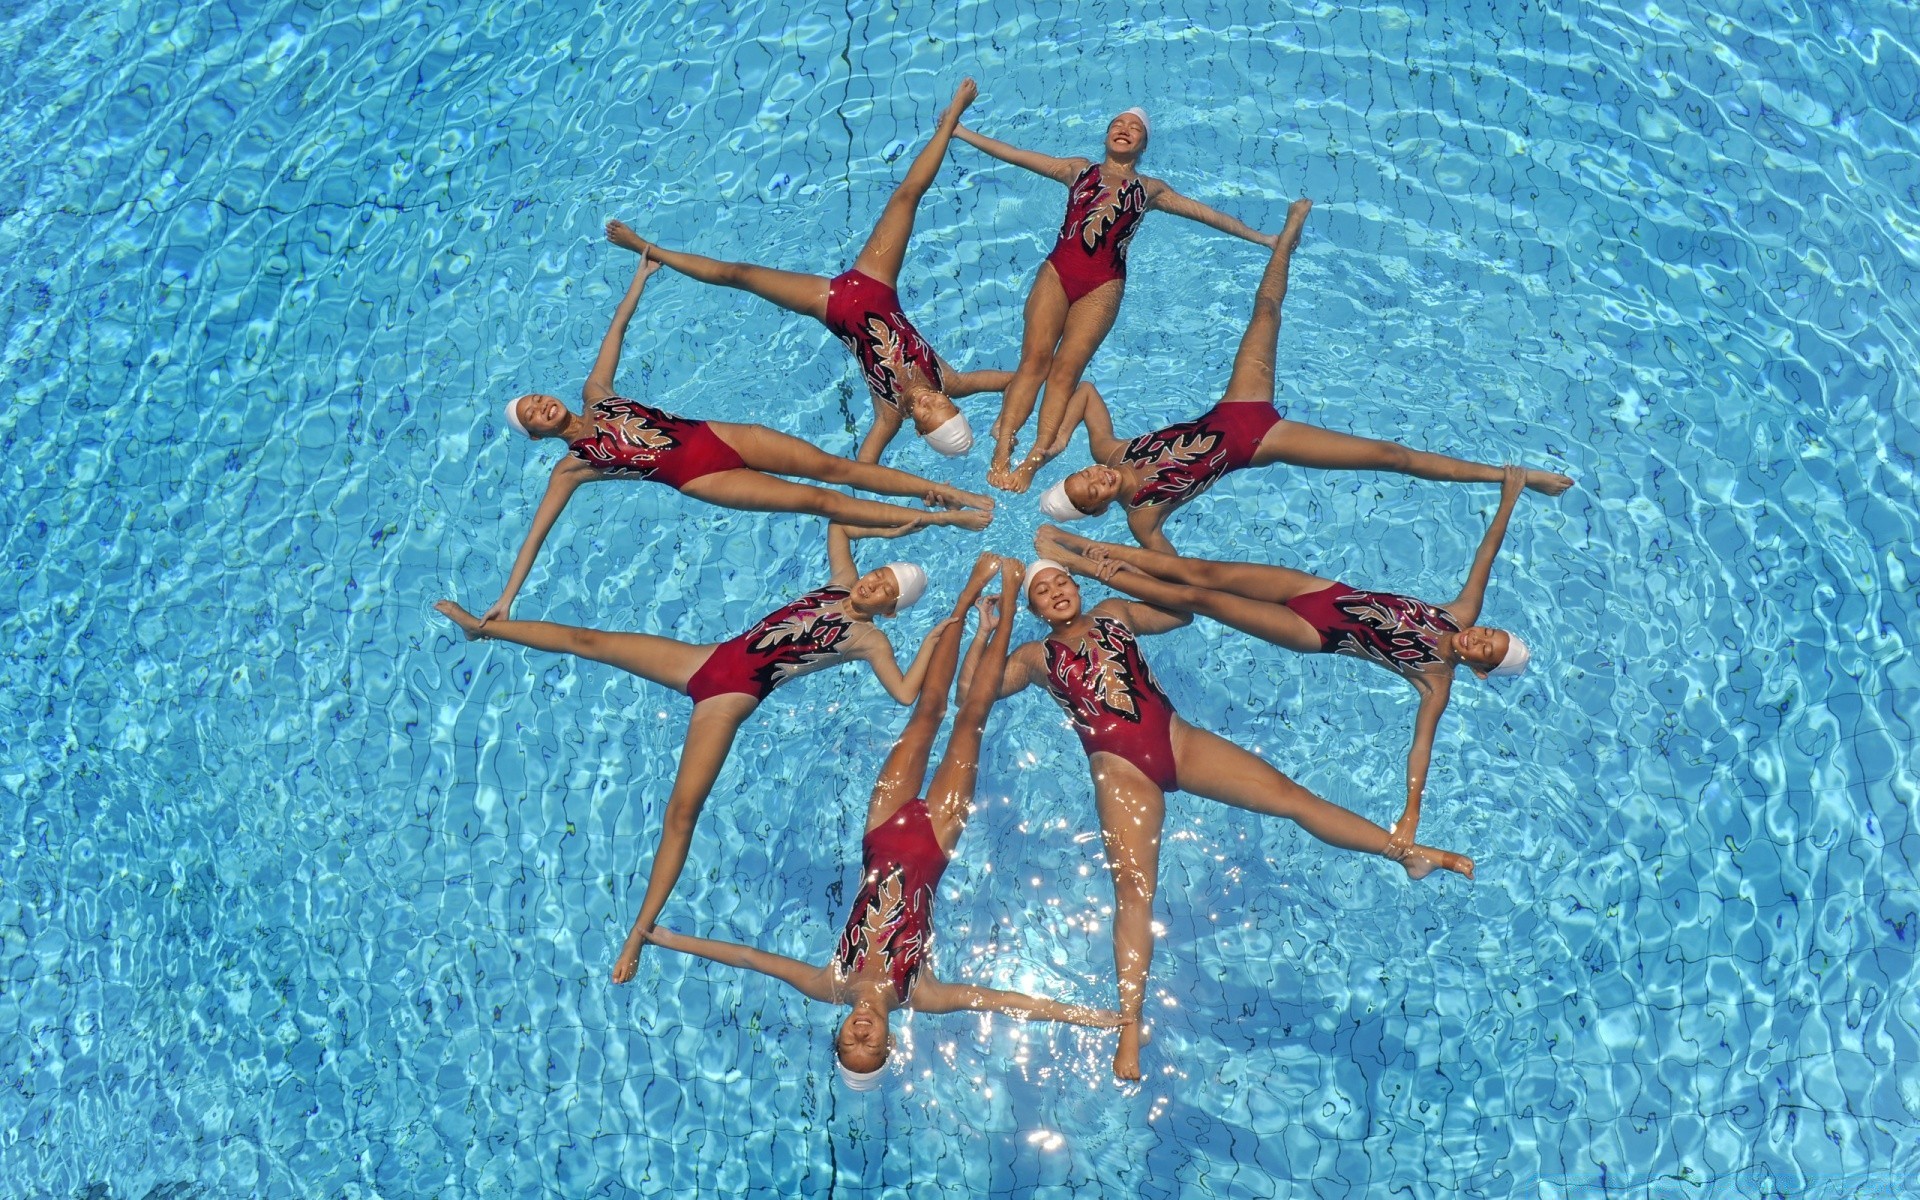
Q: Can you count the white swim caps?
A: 8